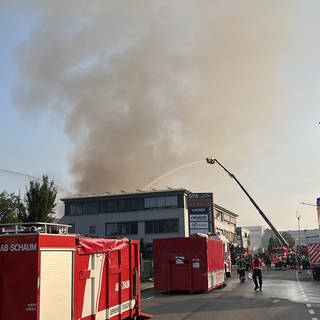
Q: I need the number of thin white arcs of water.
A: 2